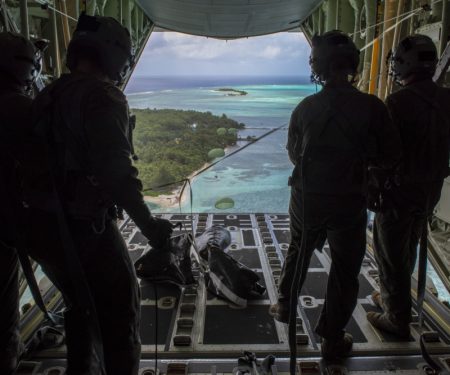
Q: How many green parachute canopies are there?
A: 4